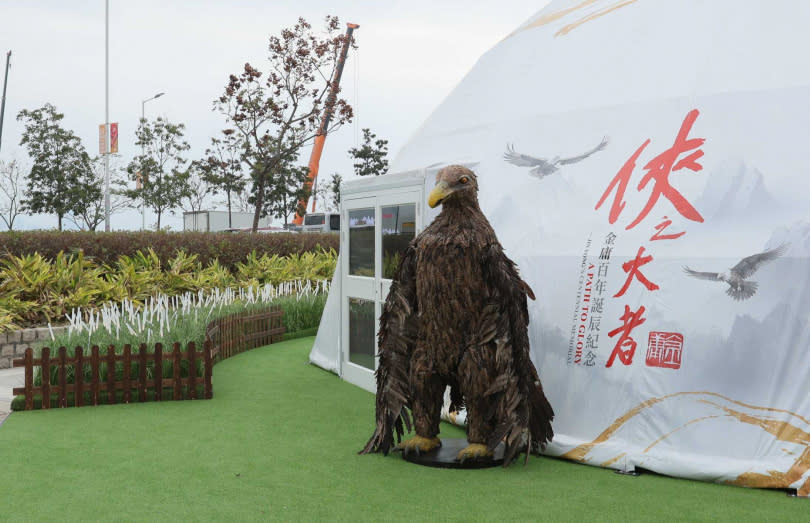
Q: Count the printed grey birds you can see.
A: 2